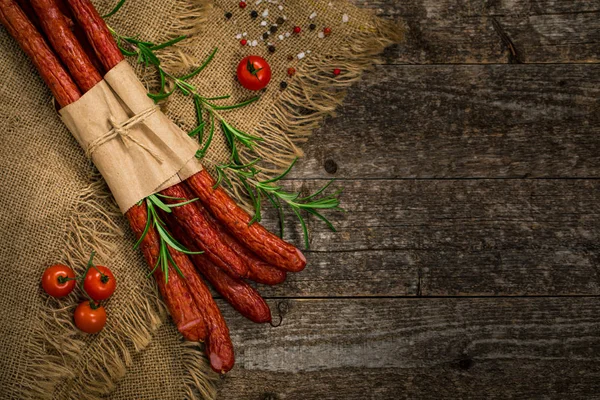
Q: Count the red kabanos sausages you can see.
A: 6